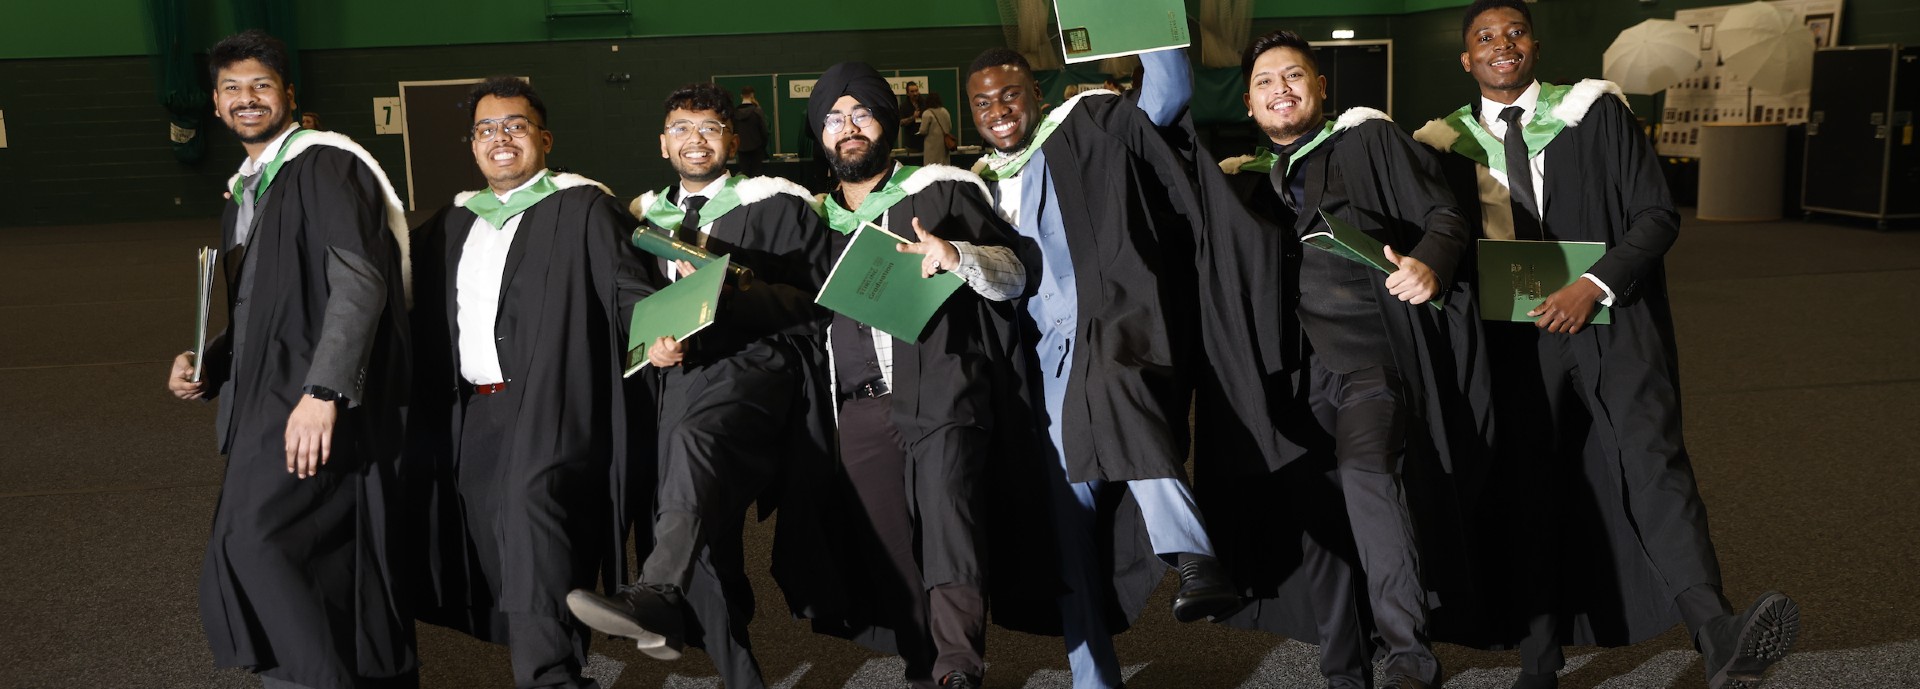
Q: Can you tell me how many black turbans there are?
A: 1